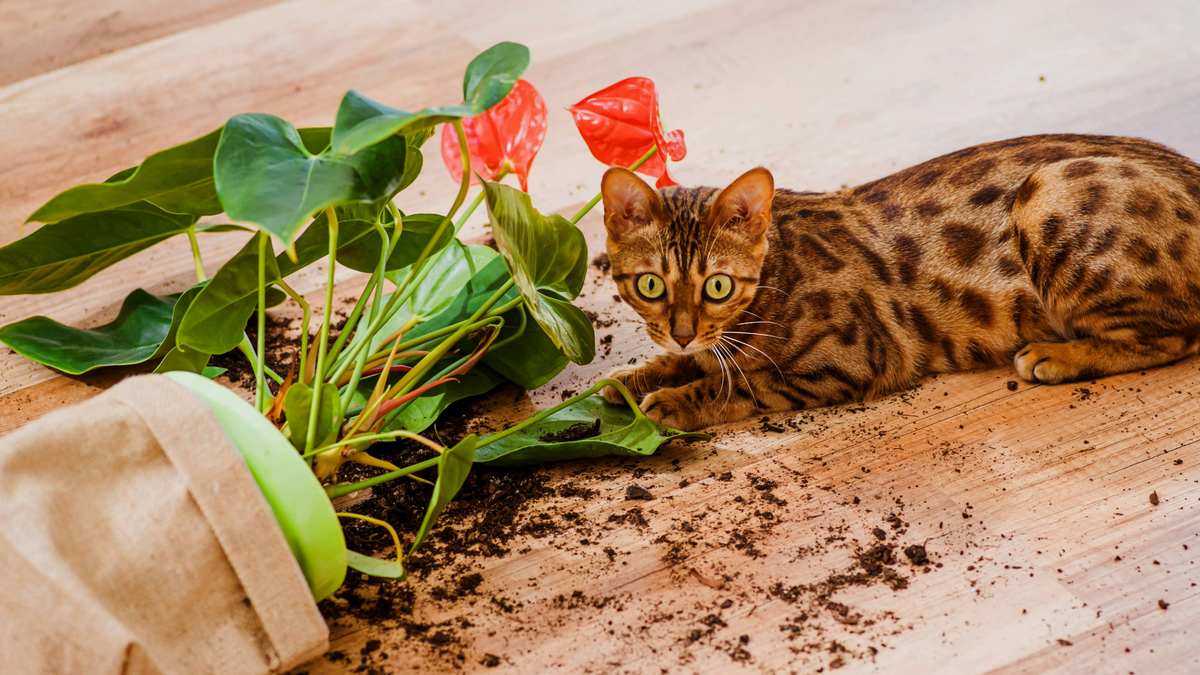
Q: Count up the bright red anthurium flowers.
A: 2